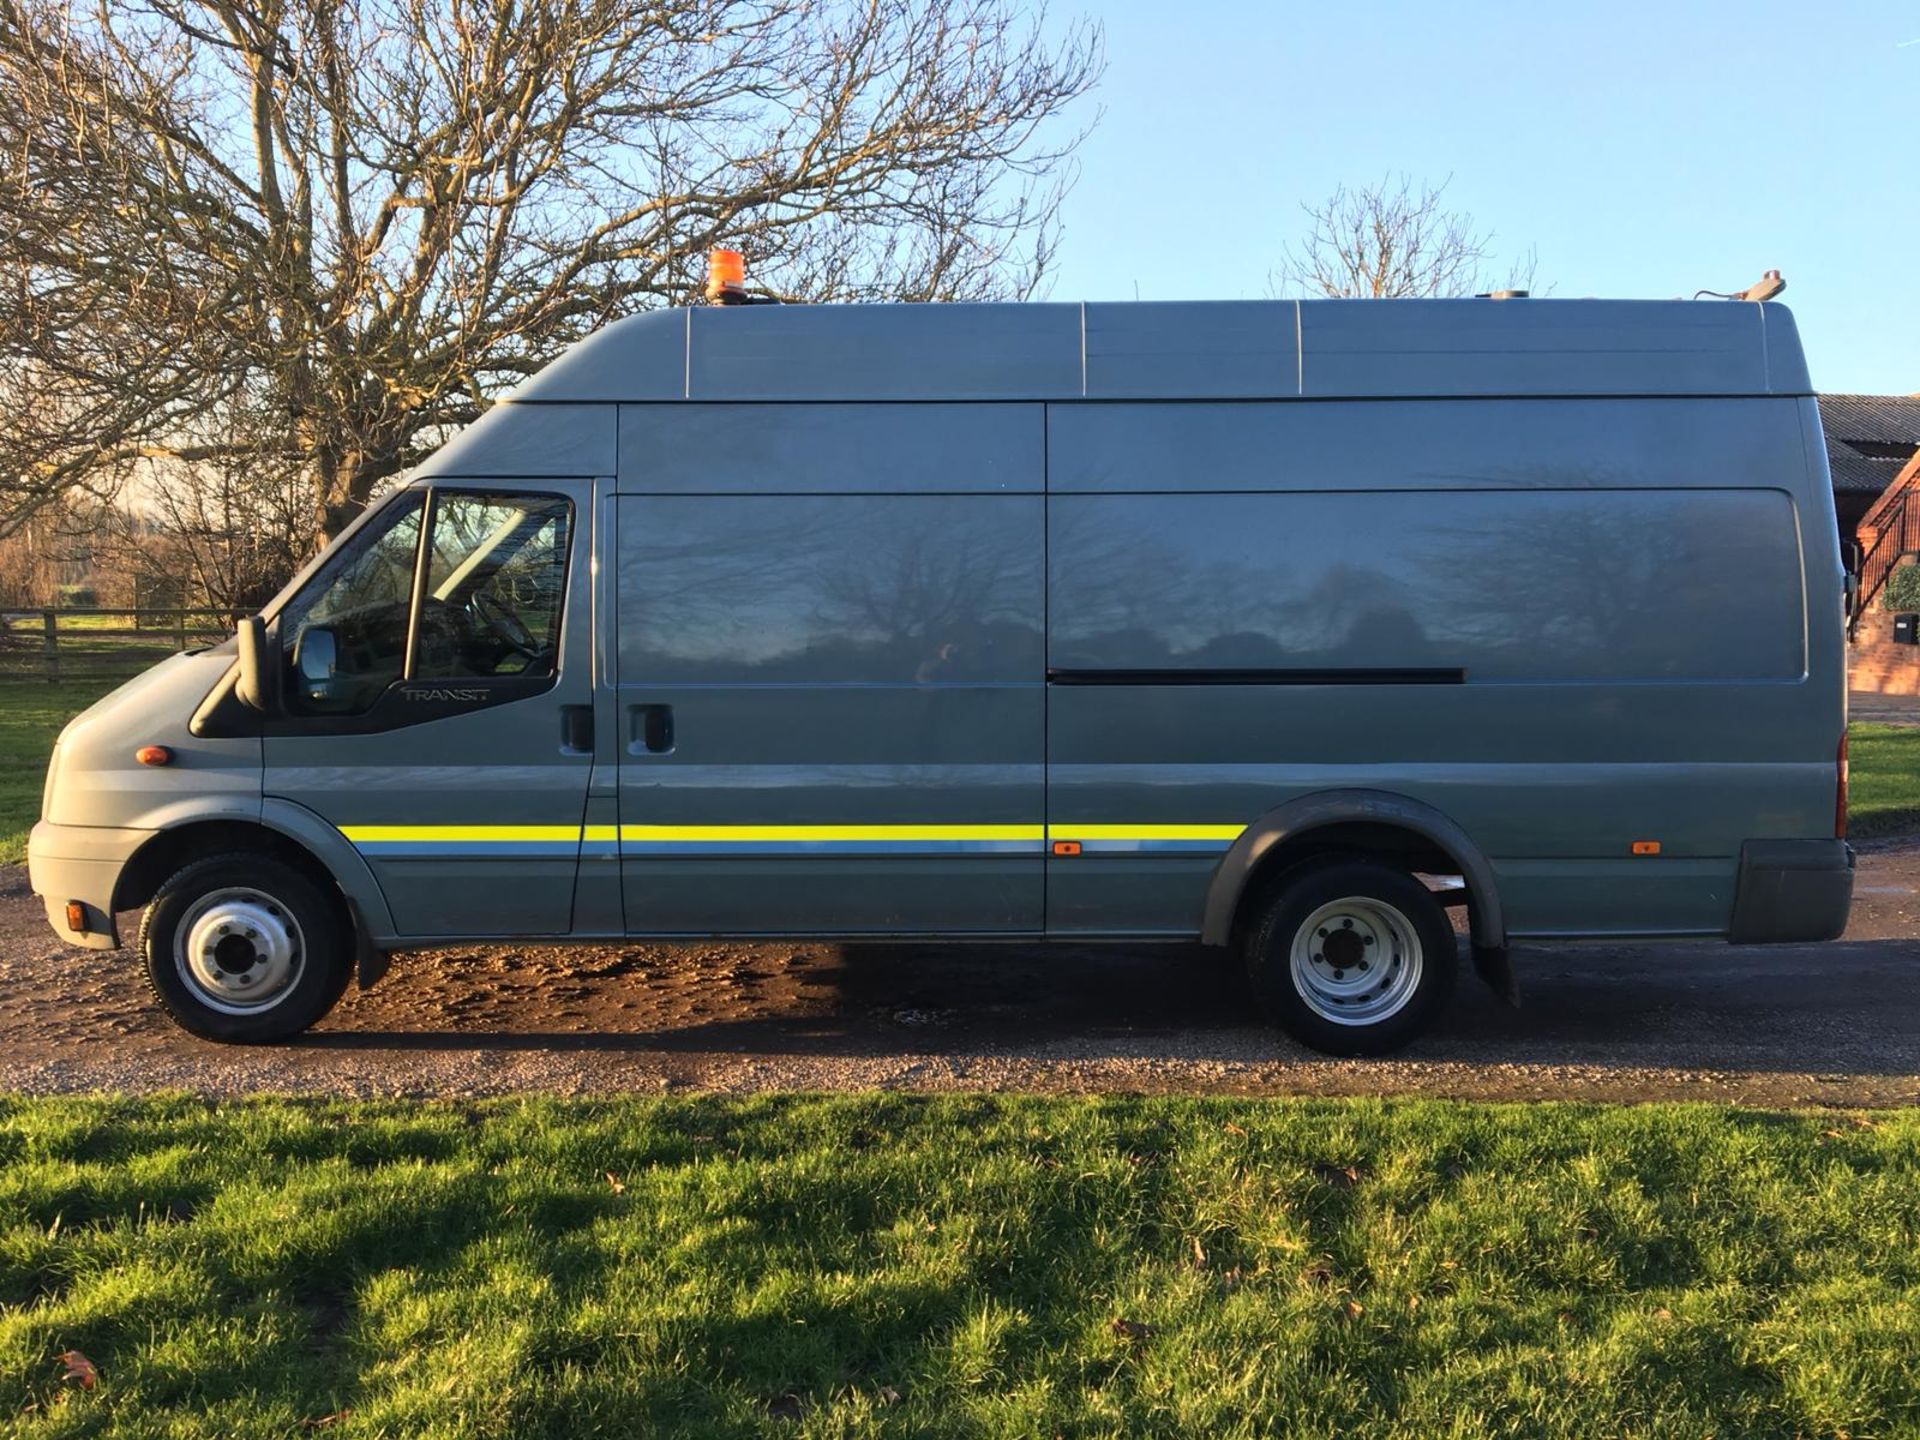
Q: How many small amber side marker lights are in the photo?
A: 4